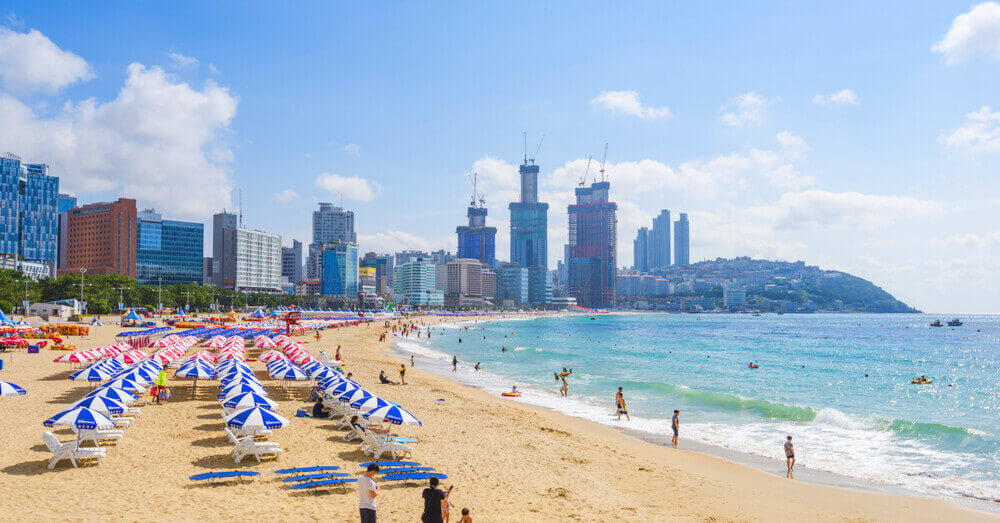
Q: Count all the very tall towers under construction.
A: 3